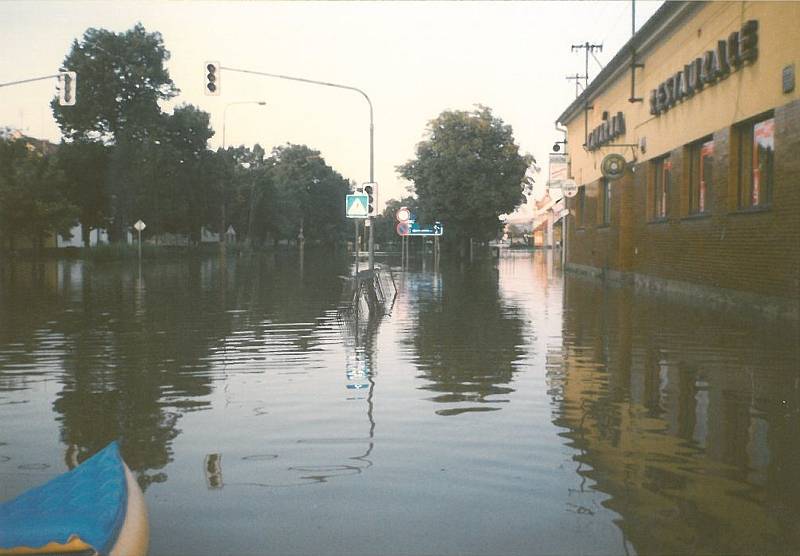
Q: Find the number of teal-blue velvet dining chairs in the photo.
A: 0